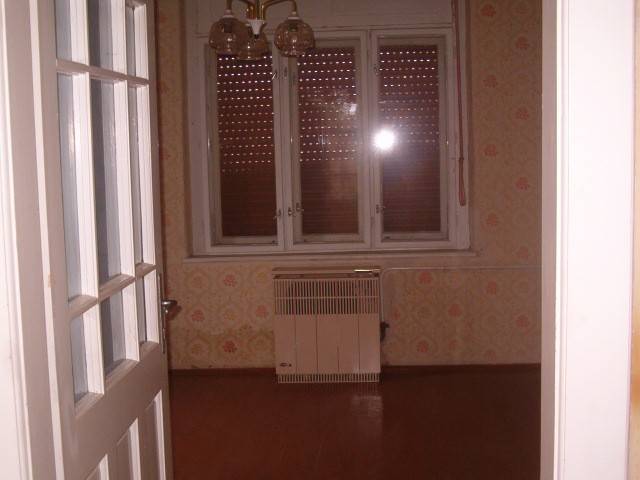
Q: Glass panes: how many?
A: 12